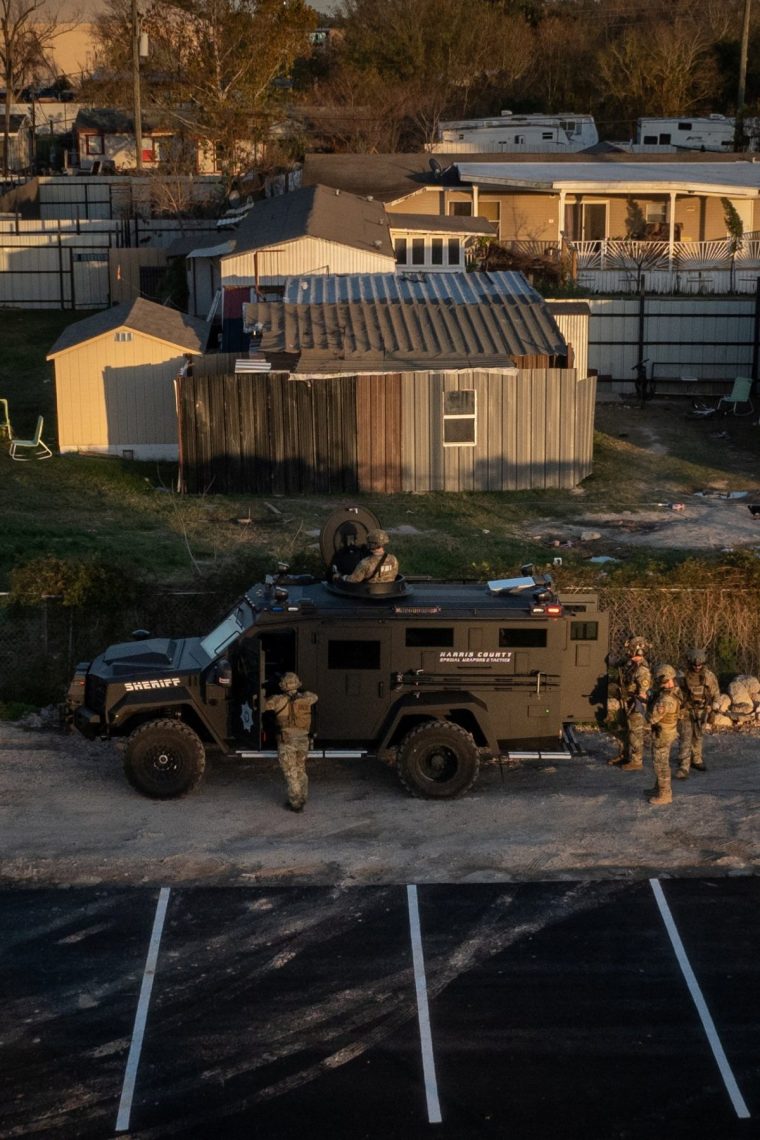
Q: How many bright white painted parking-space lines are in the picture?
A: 3